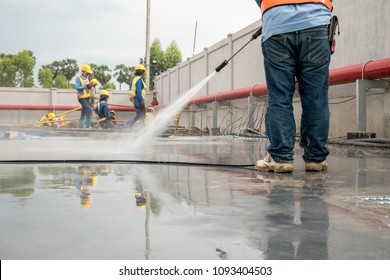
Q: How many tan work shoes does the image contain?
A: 2